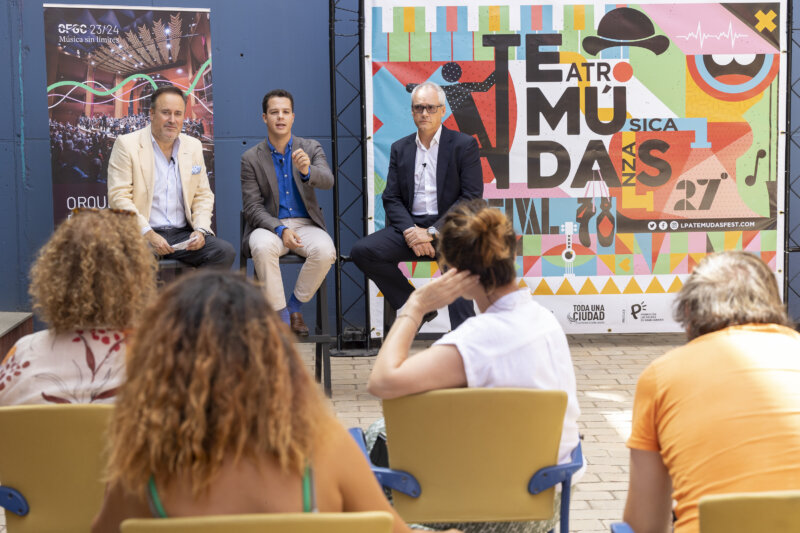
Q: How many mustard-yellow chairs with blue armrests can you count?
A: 4